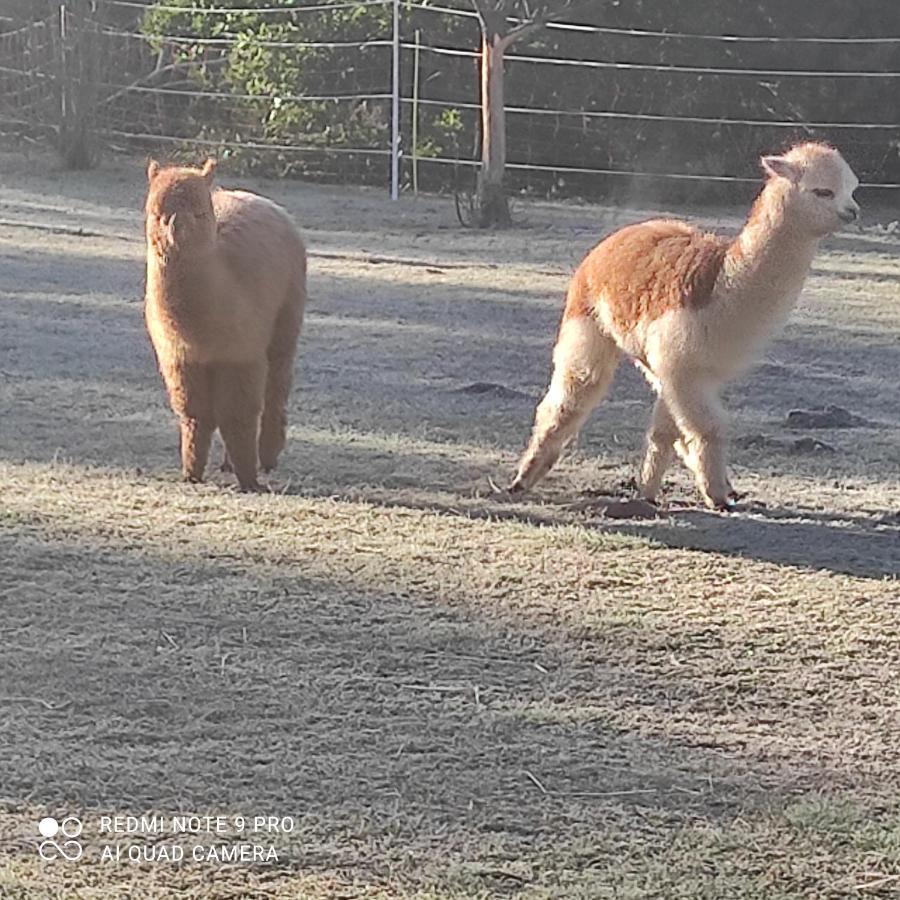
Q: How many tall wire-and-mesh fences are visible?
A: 1